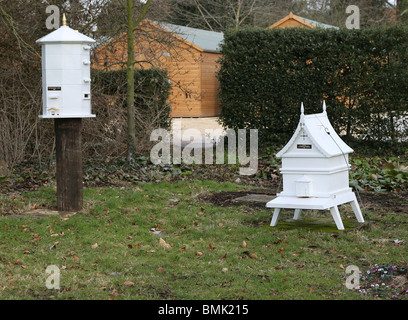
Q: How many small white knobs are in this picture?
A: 3